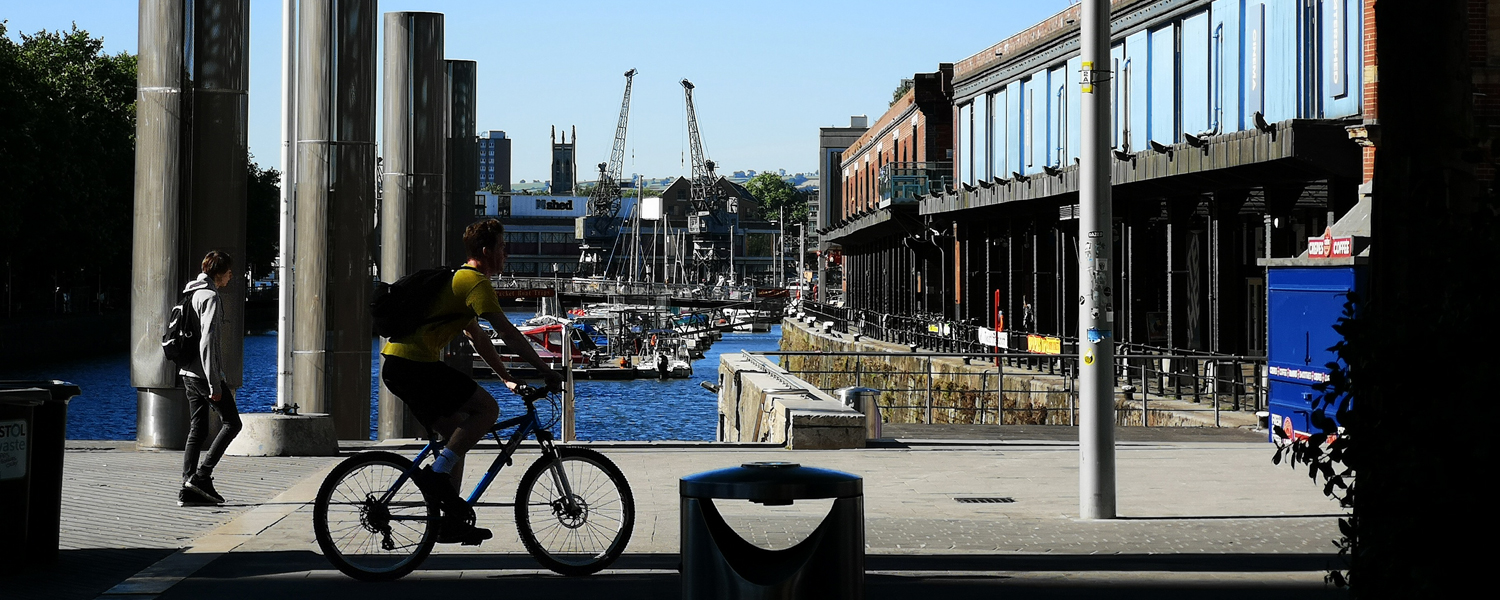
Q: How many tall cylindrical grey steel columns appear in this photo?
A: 4